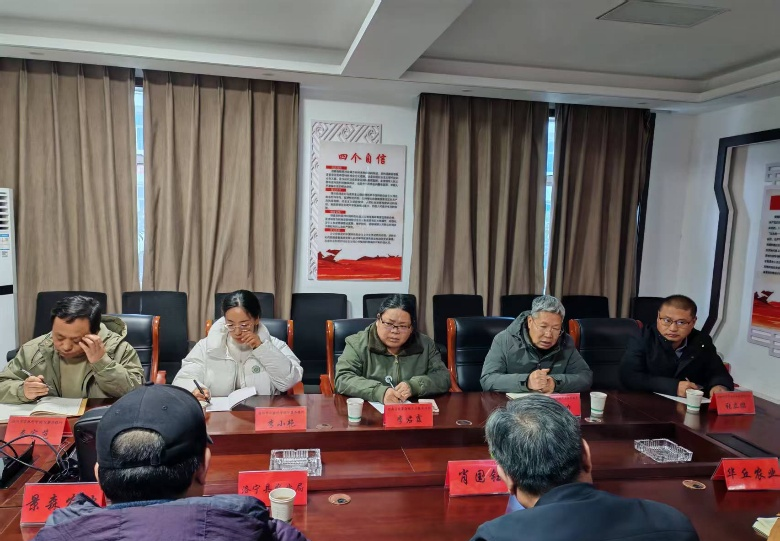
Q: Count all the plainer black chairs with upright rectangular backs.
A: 9